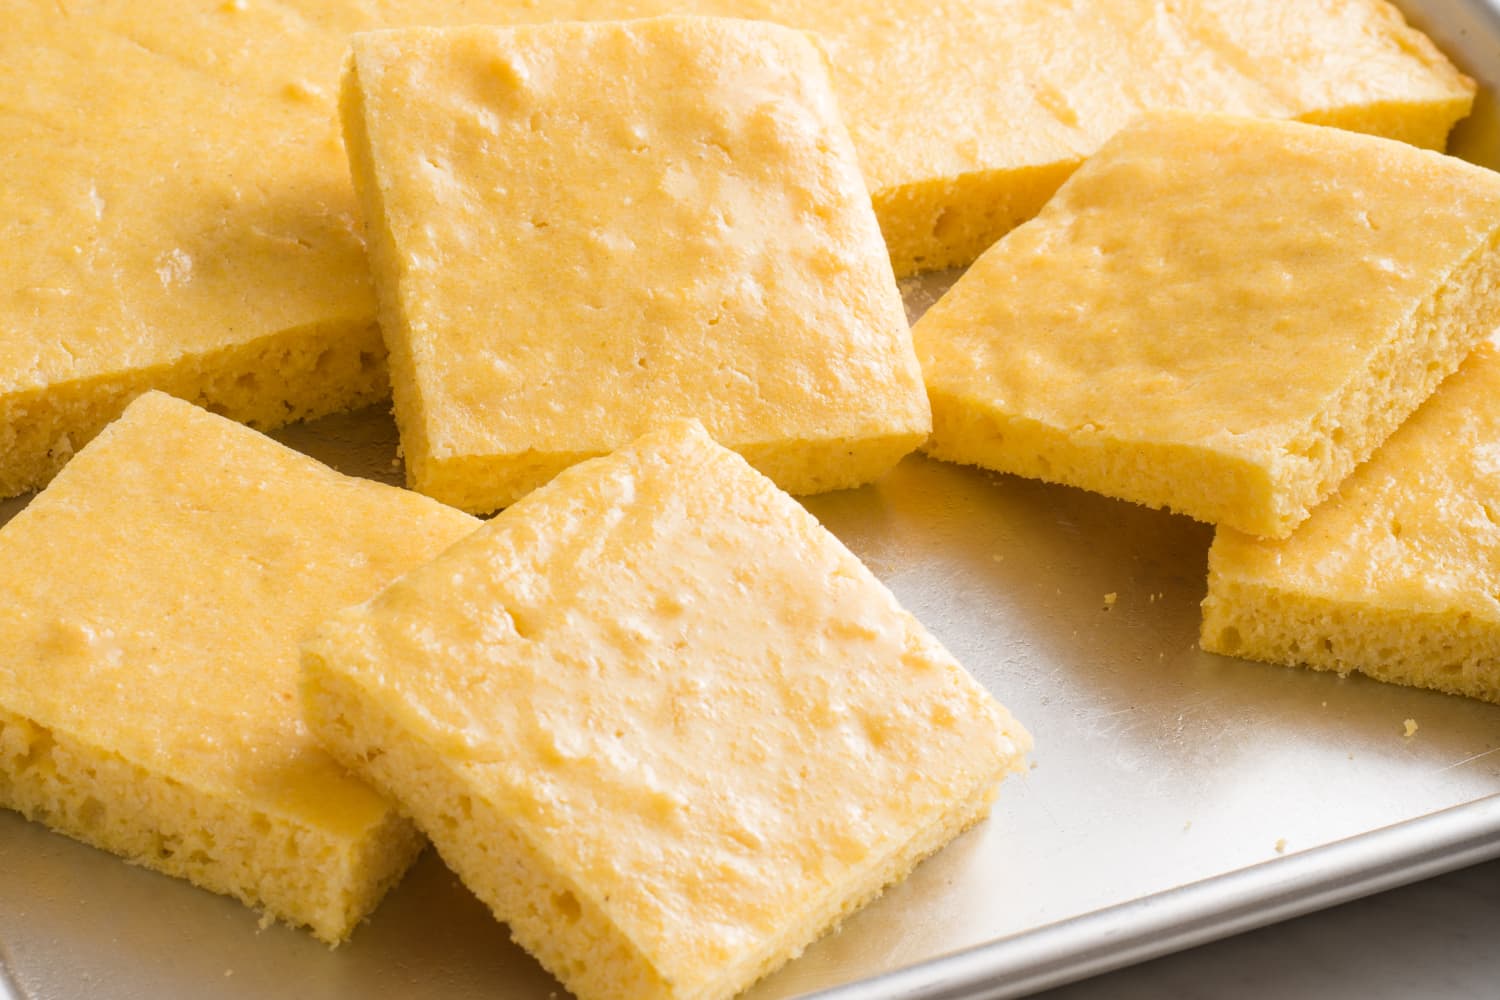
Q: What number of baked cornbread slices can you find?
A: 5